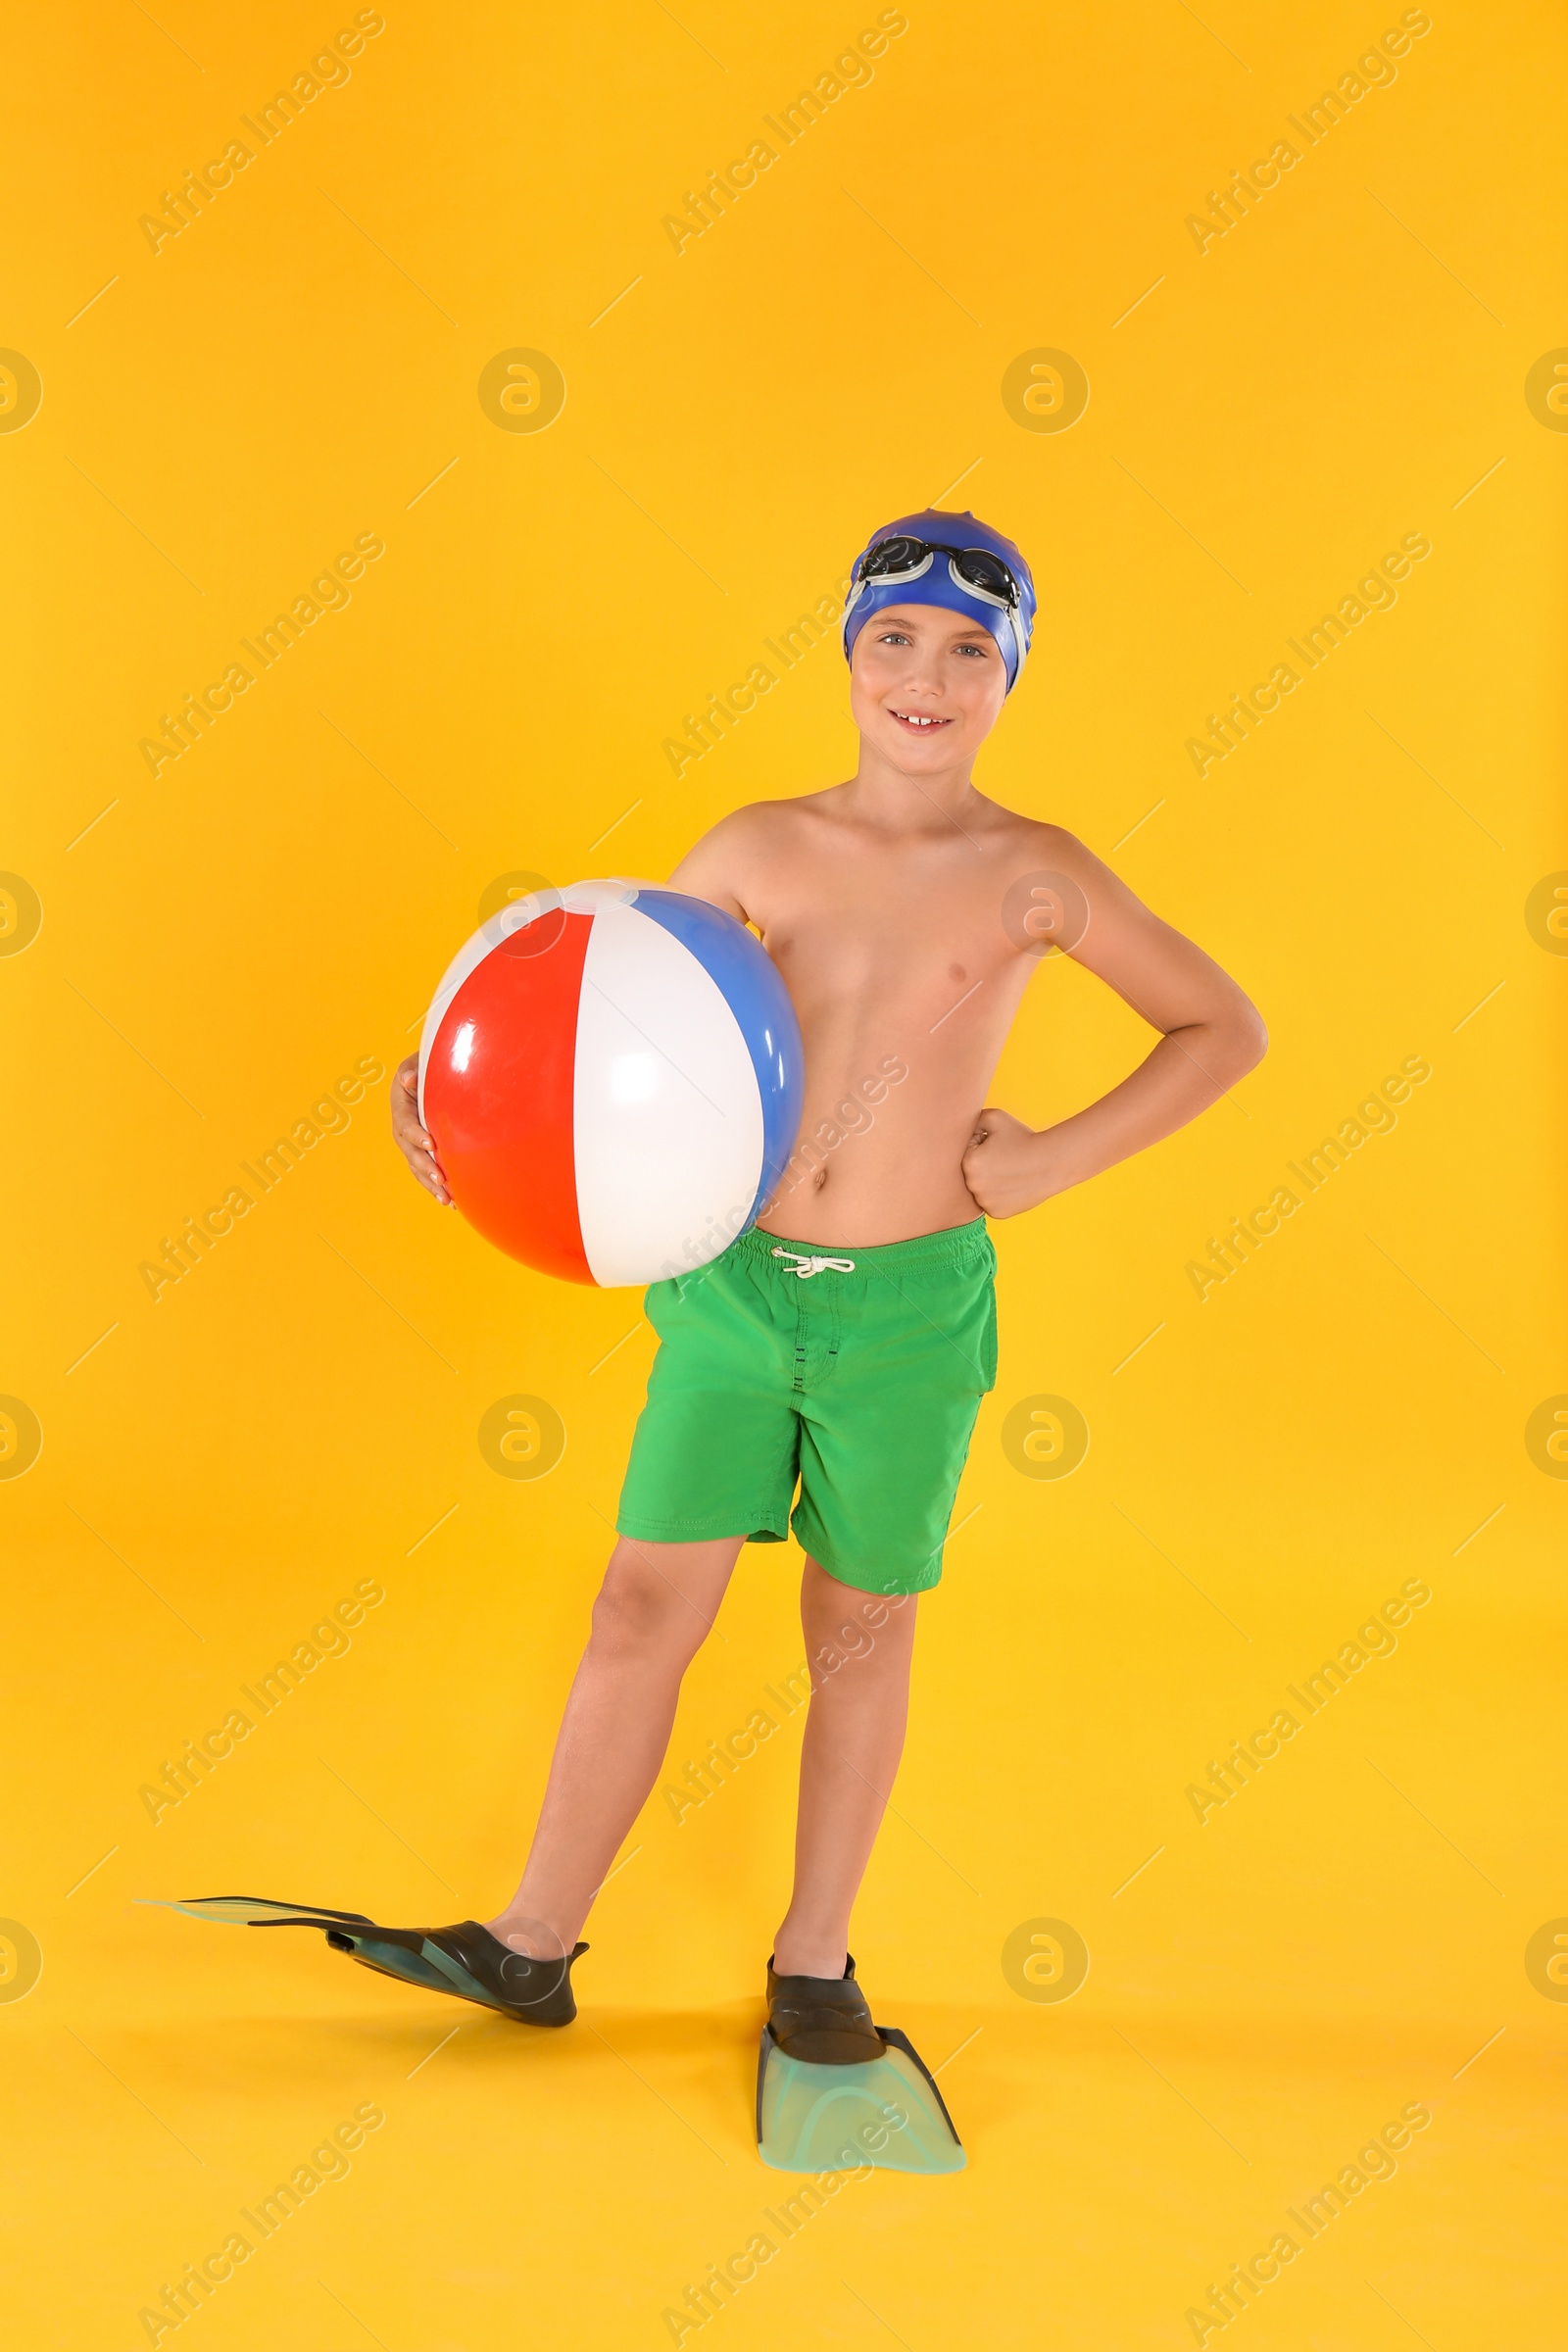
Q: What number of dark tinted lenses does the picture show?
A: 2